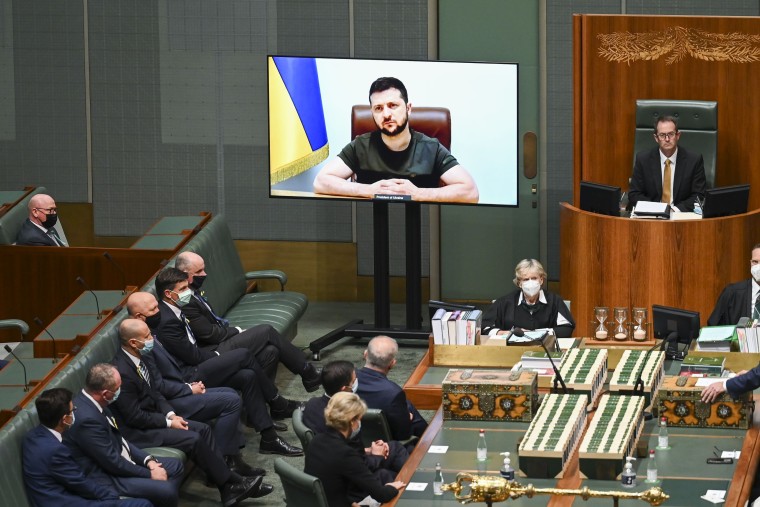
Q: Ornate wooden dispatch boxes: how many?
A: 2